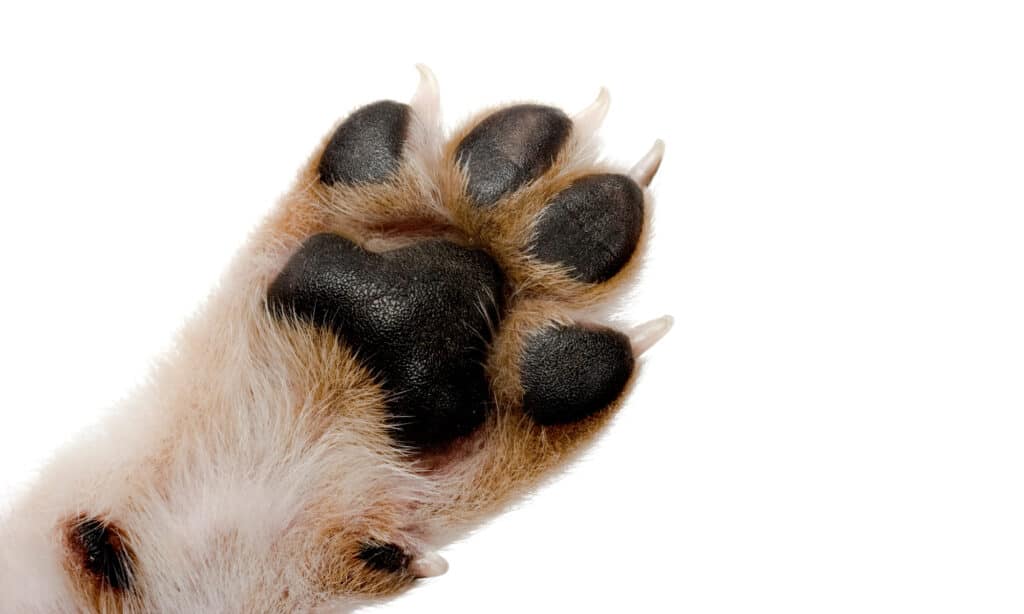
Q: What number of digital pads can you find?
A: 4